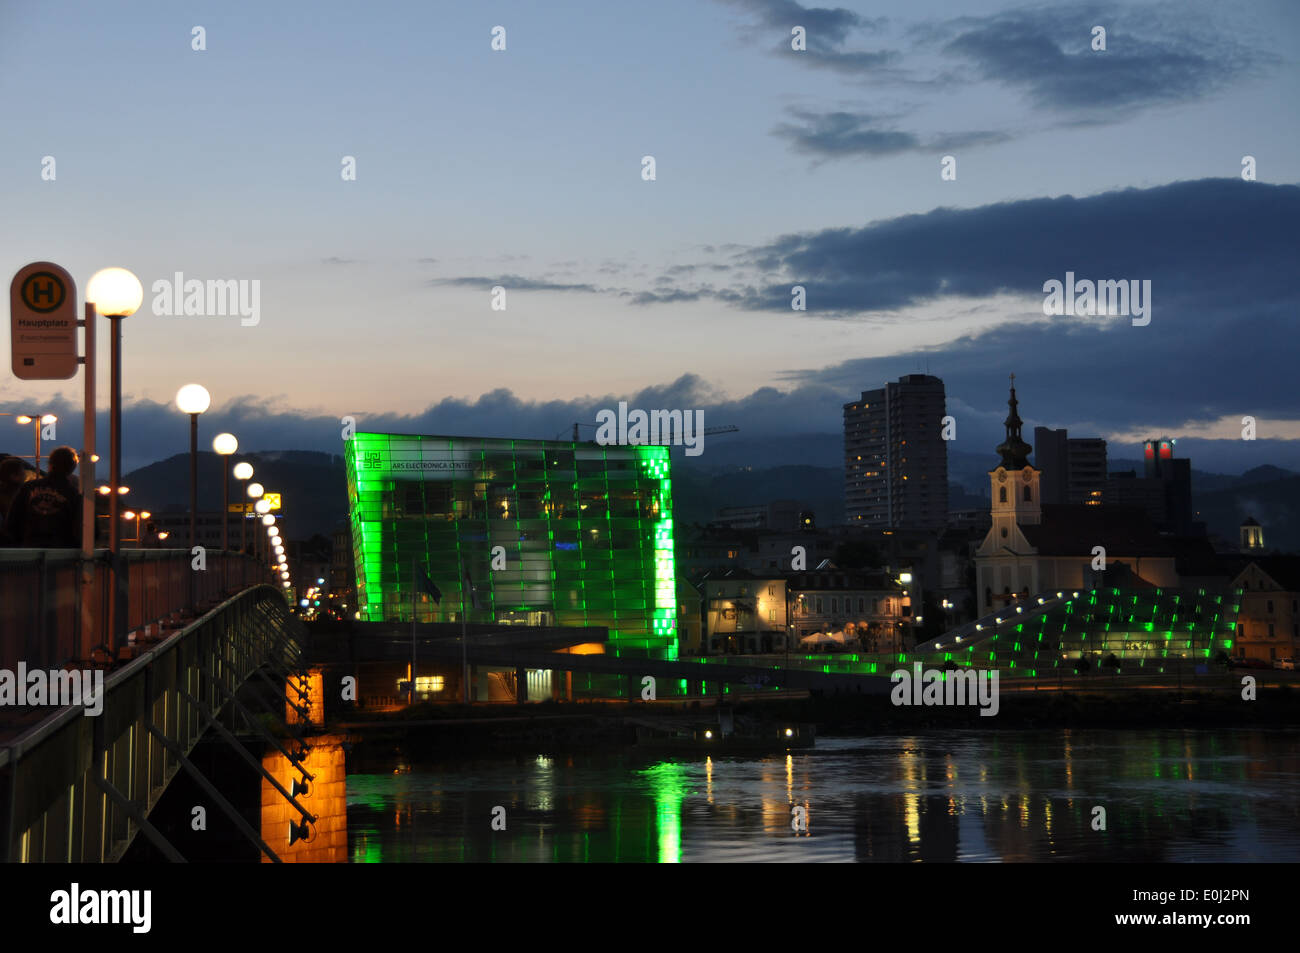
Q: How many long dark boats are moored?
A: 1